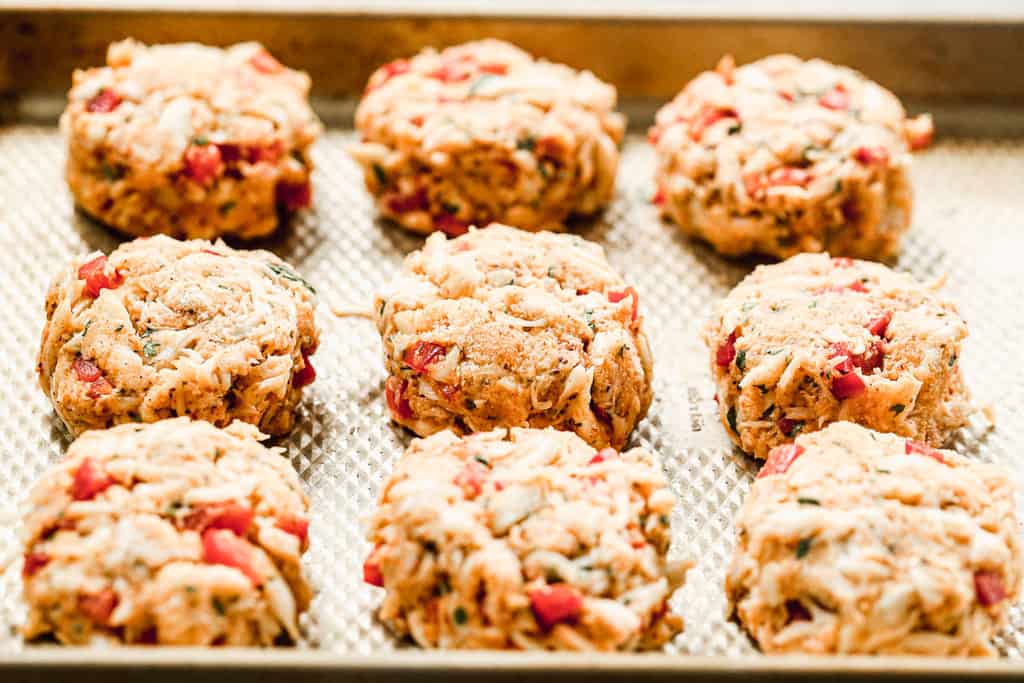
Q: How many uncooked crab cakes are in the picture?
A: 9